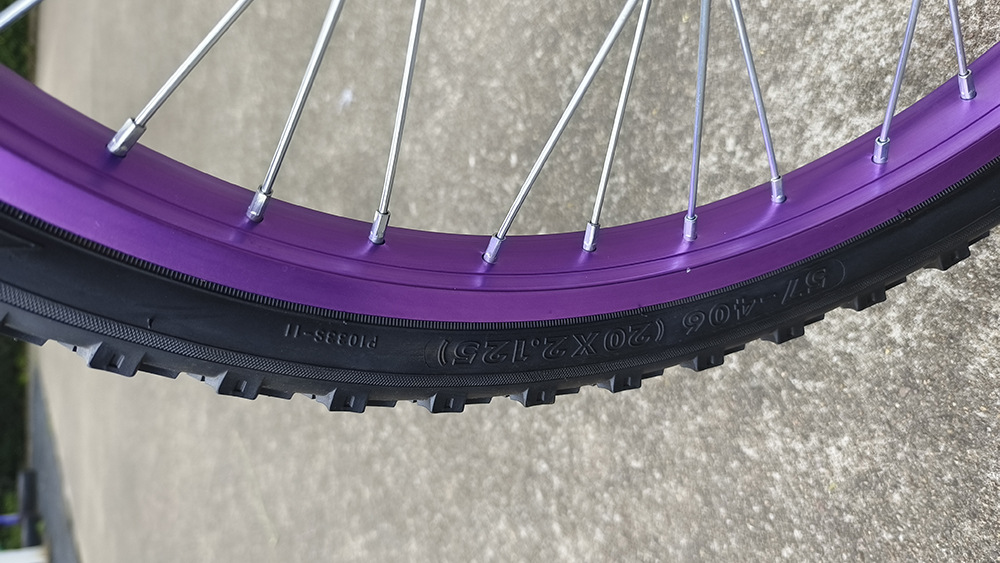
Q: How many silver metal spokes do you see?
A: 10